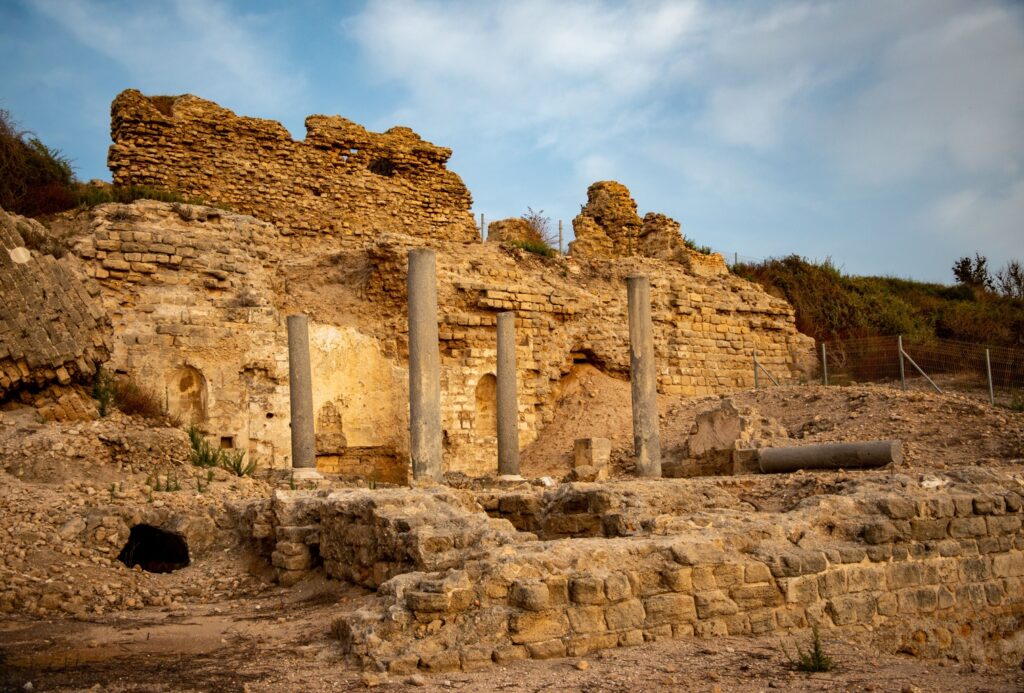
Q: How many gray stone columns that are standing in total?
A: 4